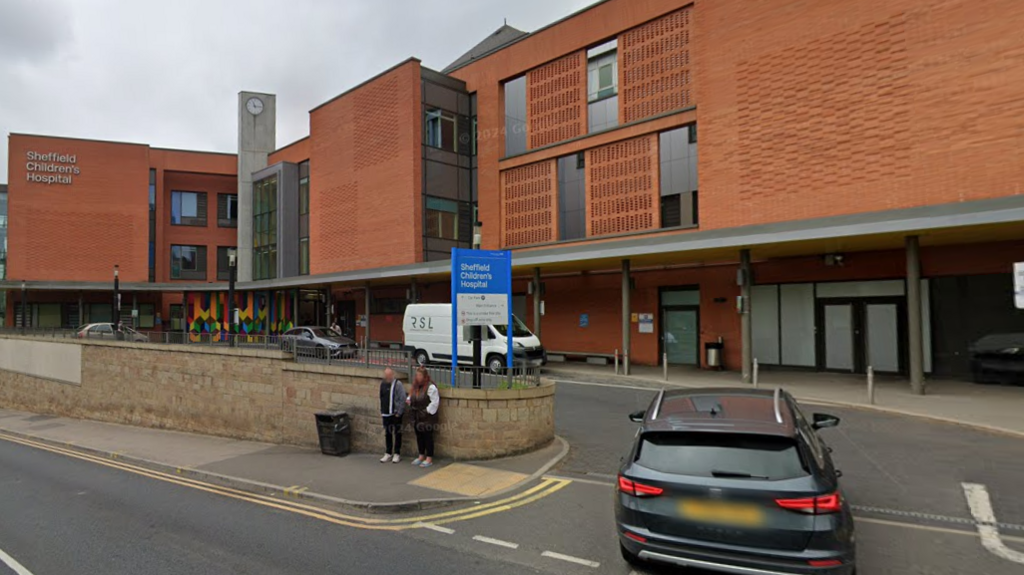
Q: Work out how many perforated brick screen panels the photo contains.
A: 4